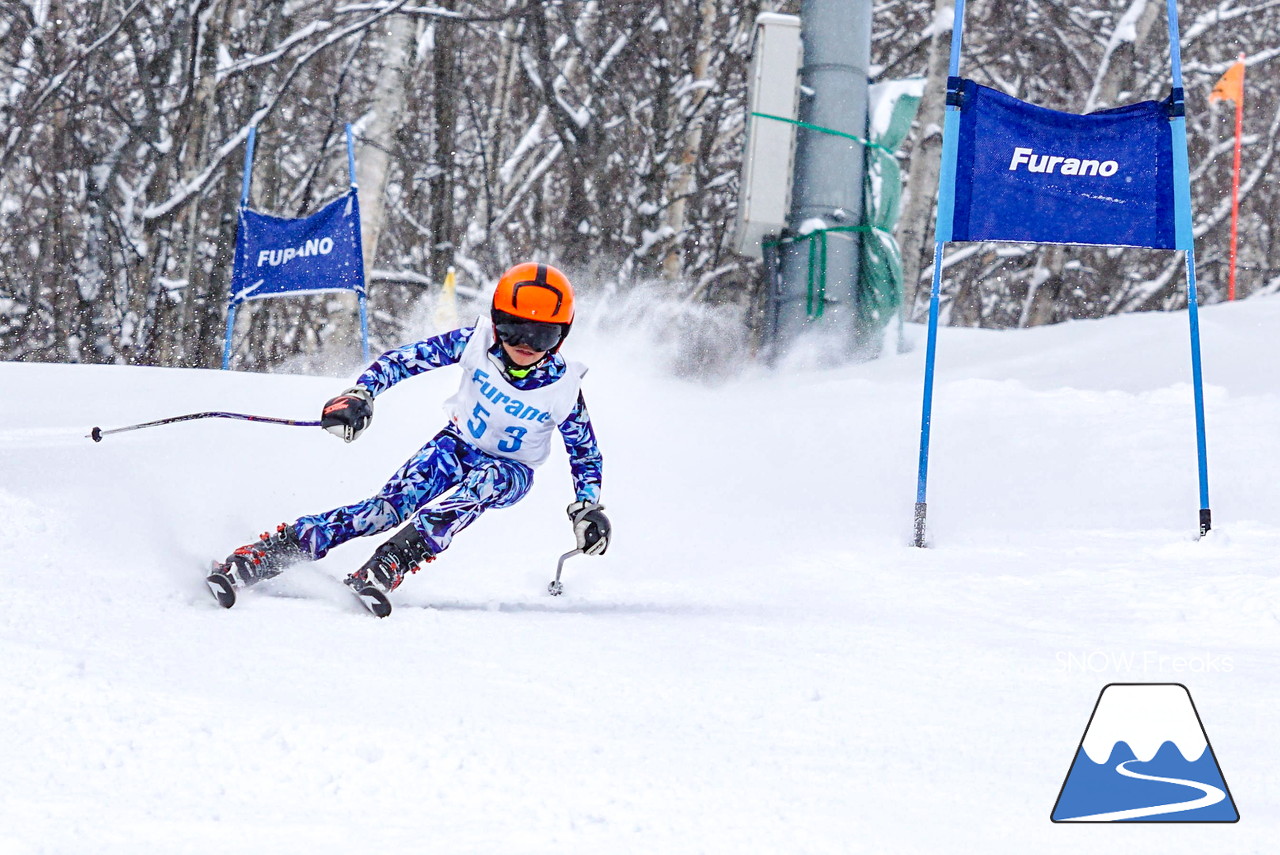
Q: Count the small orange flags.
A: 1